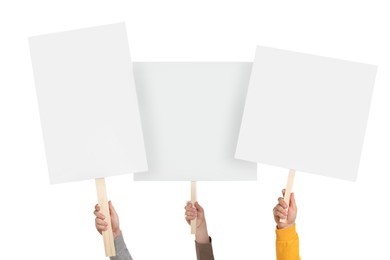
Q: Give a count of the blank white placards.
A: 3